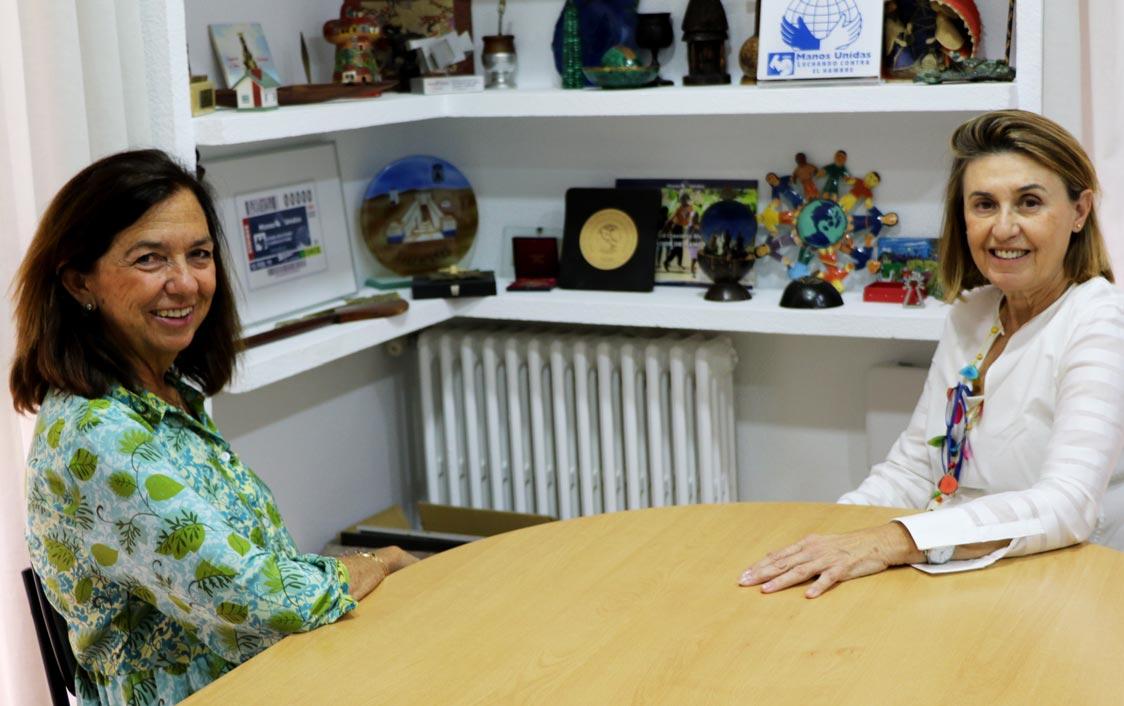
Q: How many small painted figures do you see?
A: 10